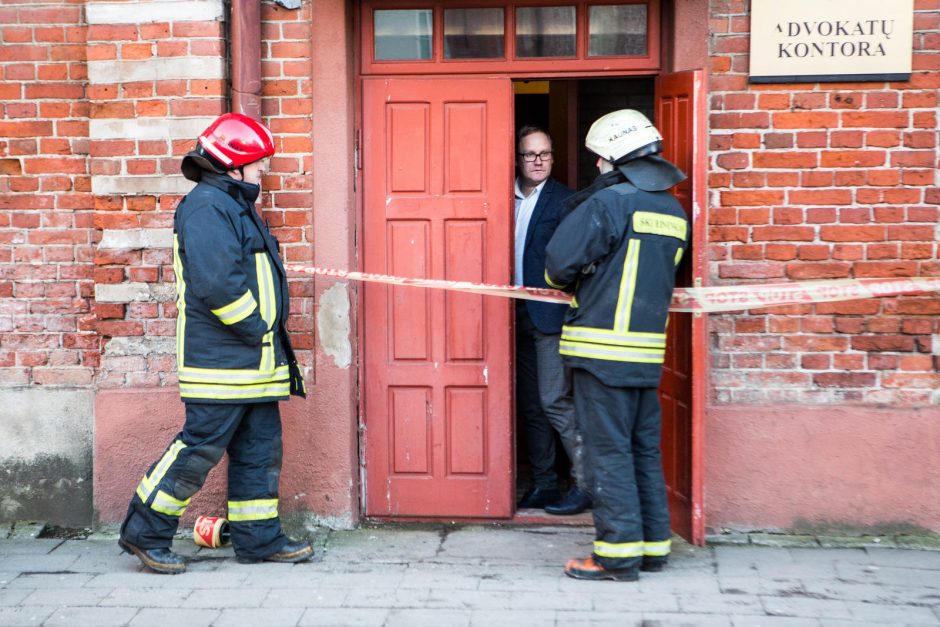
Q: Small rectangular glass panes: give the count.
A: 4